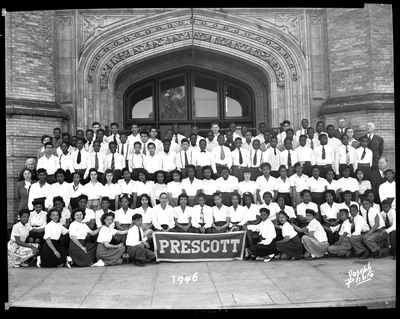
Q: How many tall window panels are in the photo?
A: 4